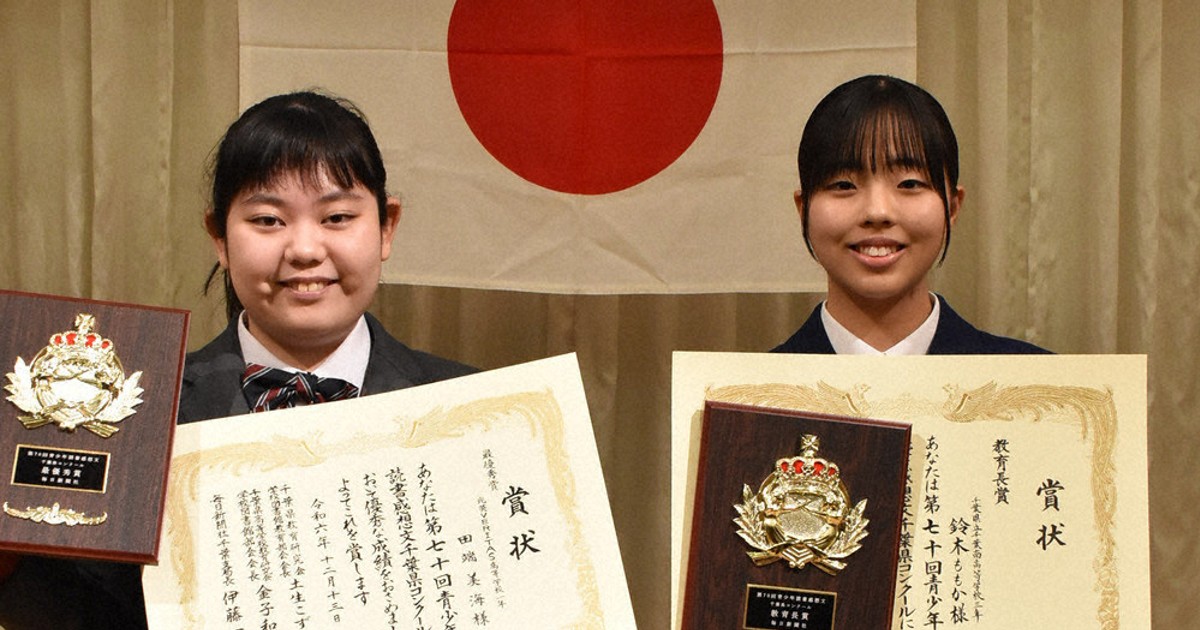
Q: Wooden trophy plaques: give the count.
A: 2